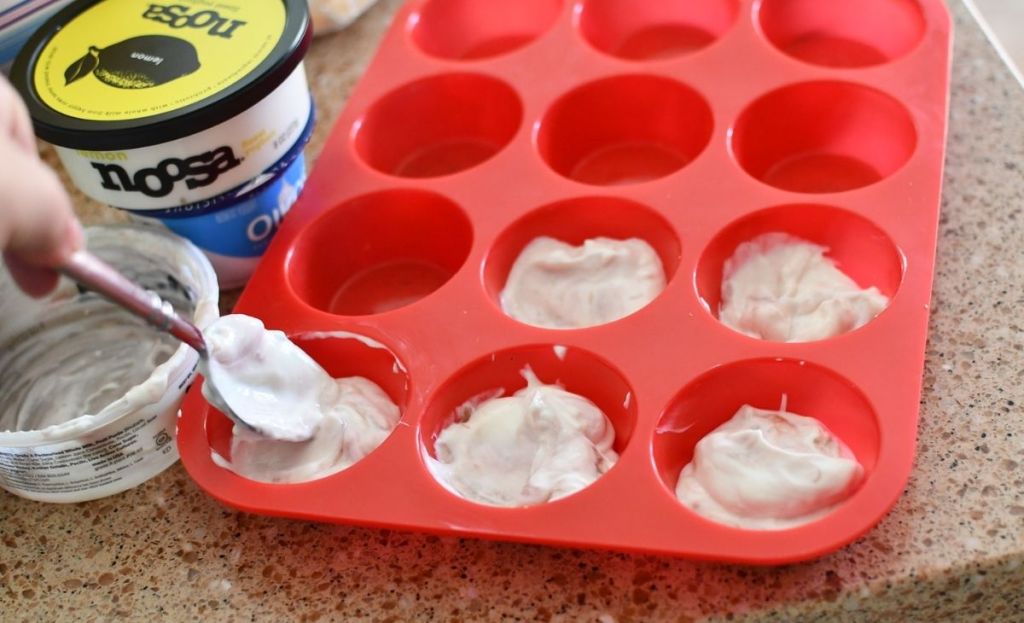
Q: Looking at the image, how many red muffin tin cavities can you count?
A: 12